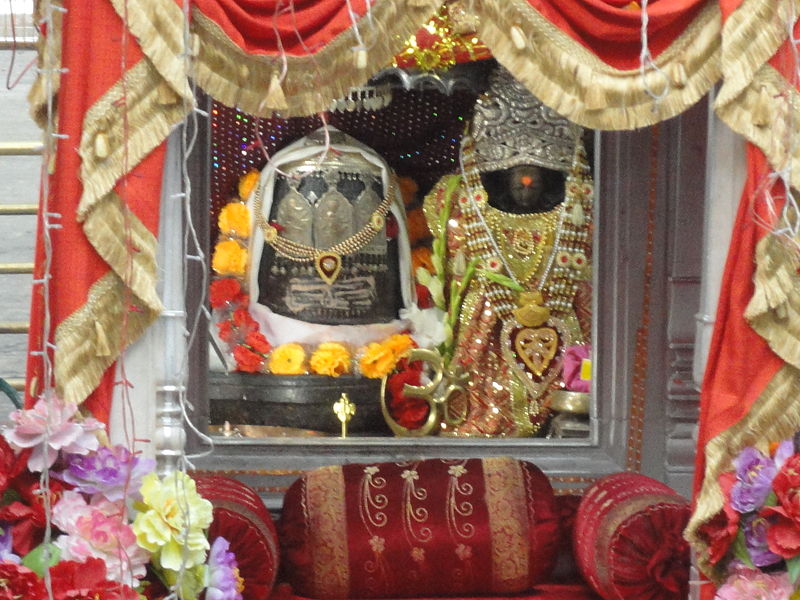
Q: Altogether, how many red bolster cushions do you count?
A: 3